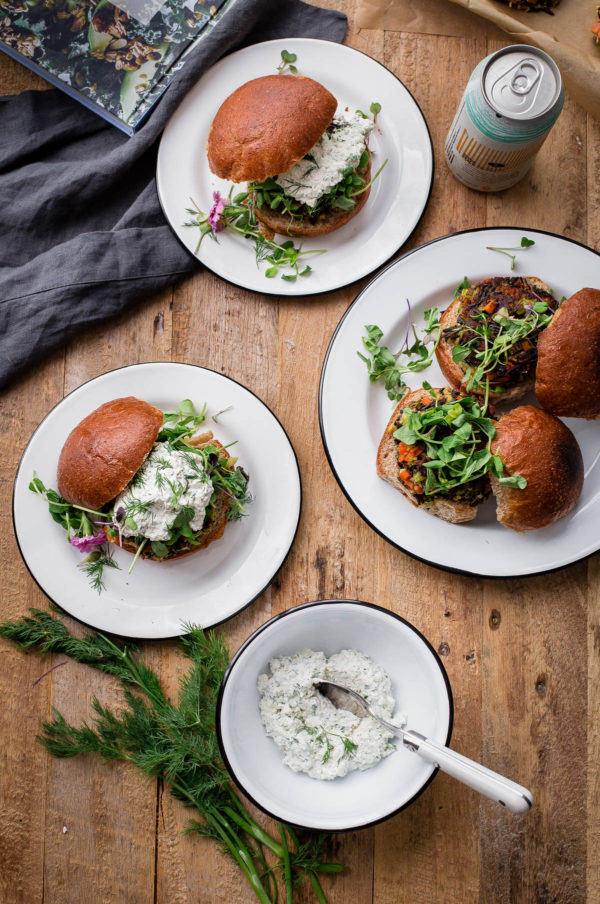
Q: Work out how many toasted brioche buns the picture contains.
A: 4